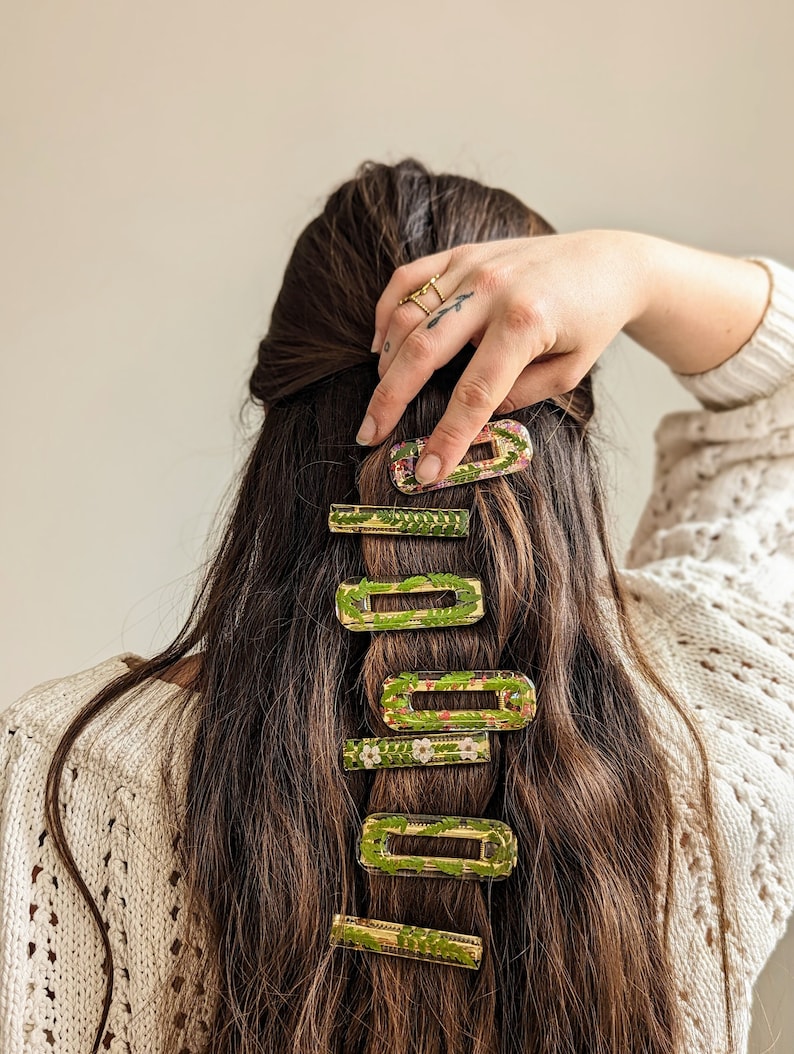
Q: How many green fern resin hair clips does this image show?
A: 7